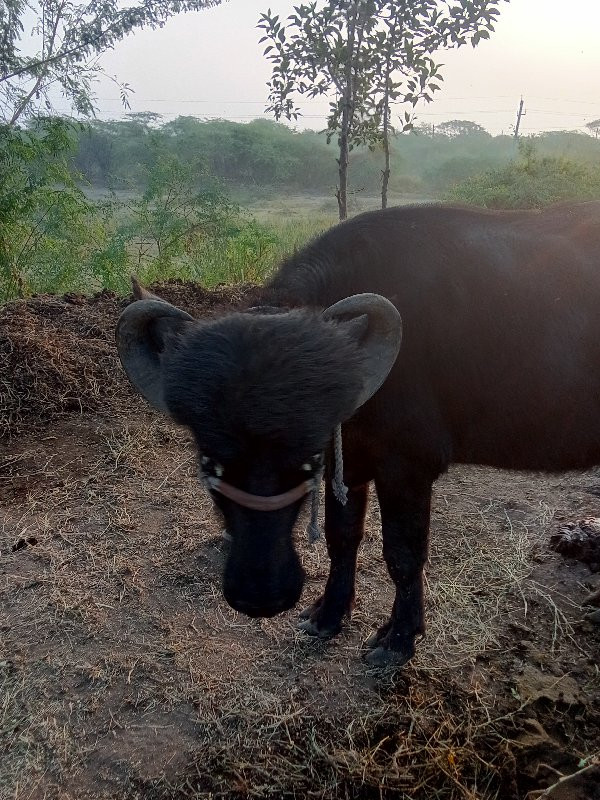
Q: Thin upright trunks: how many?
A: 2